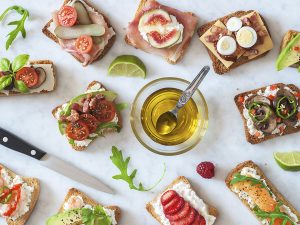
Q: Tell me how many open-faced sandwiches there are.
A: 11